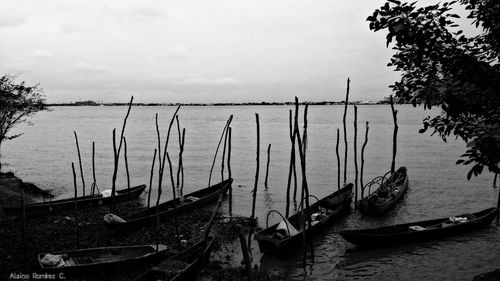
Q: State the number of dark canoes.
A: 7